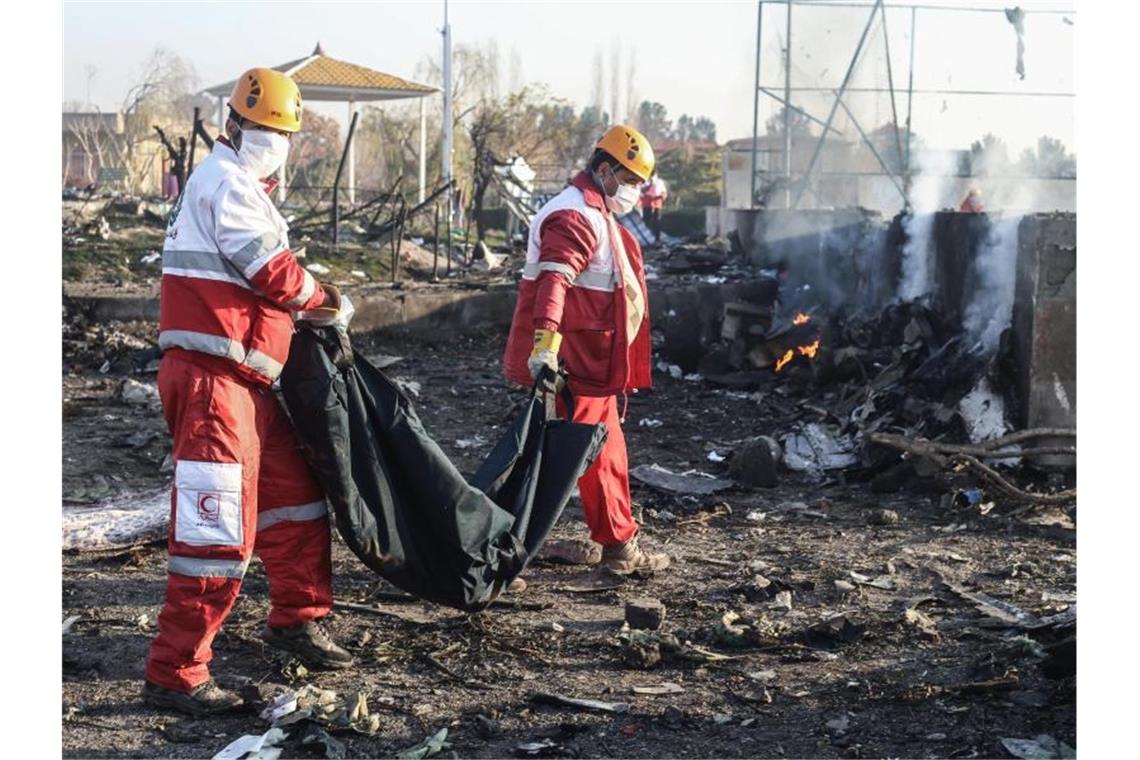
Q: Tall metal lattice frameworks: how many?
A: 1